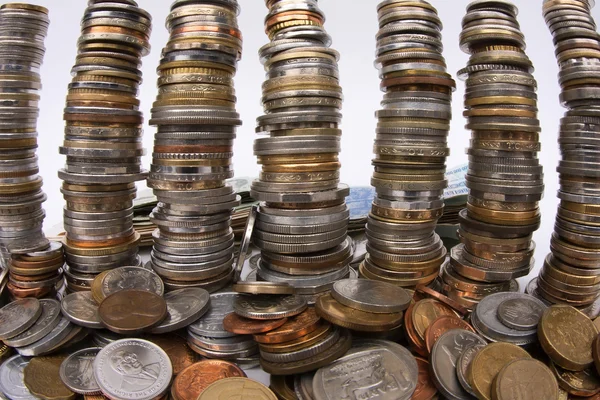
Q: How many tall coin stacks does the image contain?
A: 7